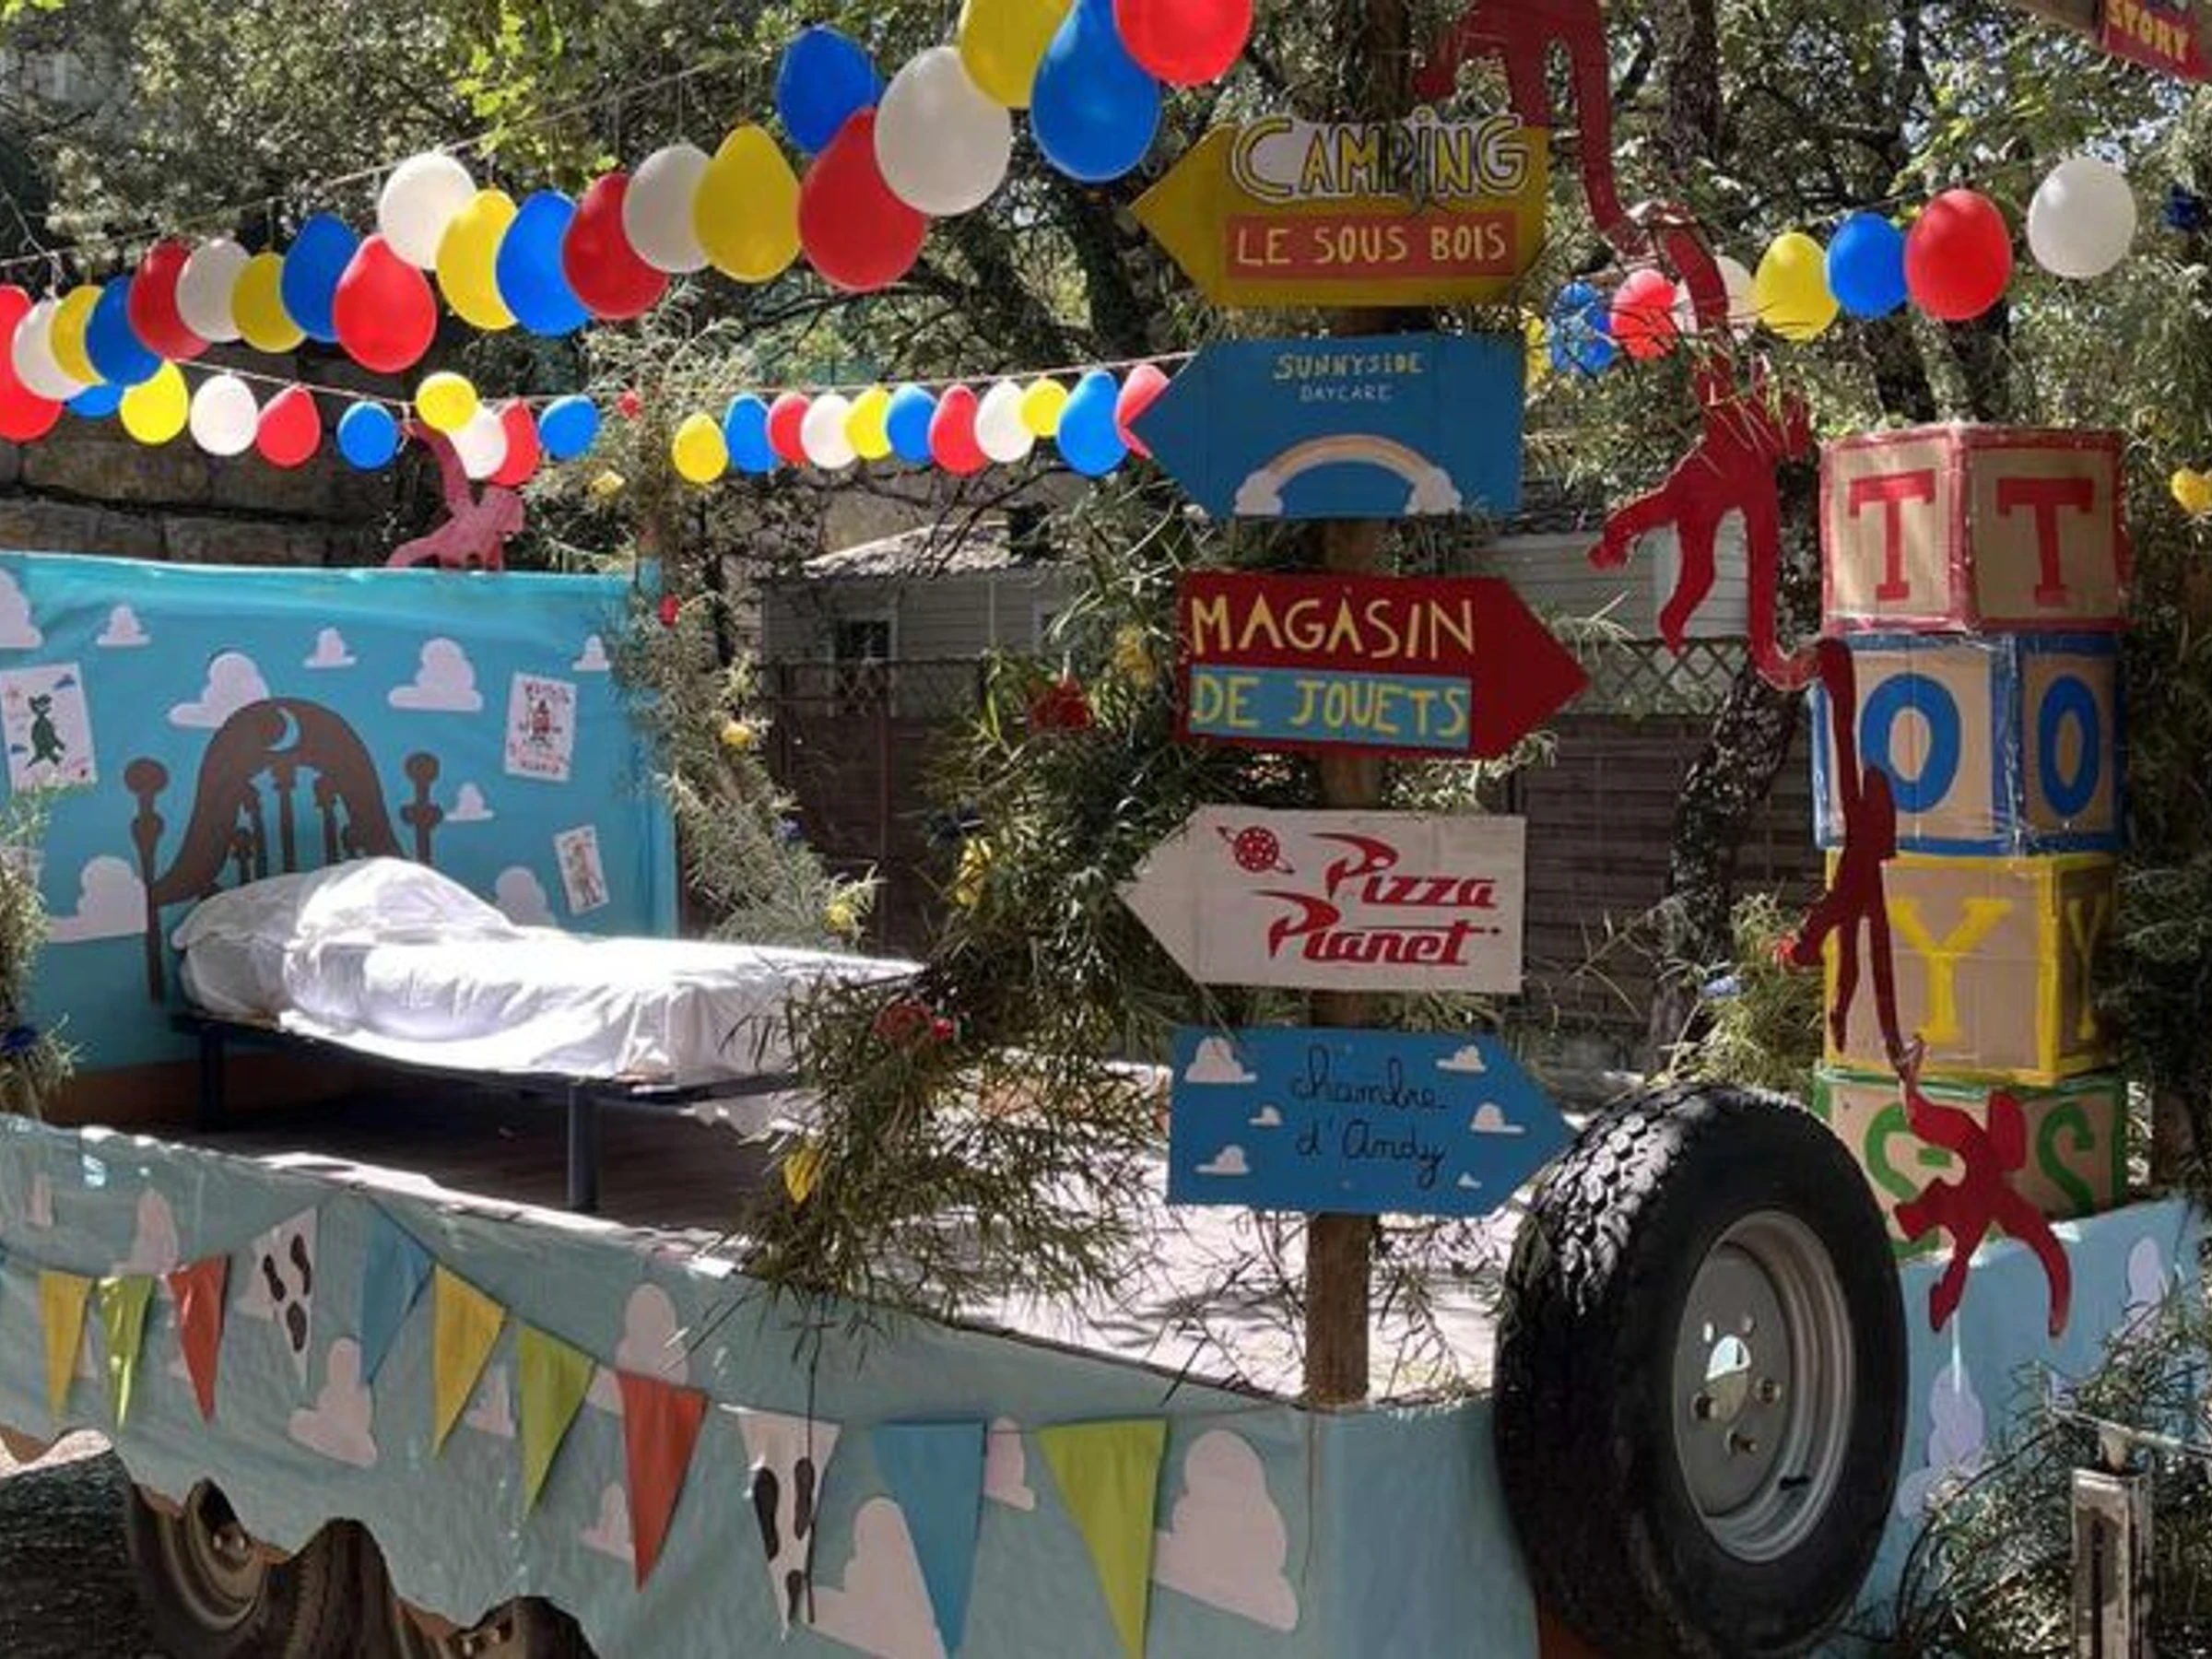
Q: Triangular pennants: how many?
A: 11